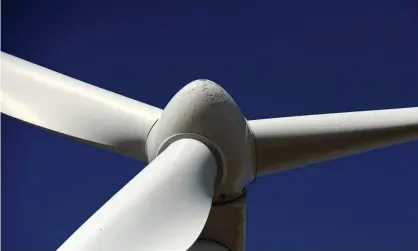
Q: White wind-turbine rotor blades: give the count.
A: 3